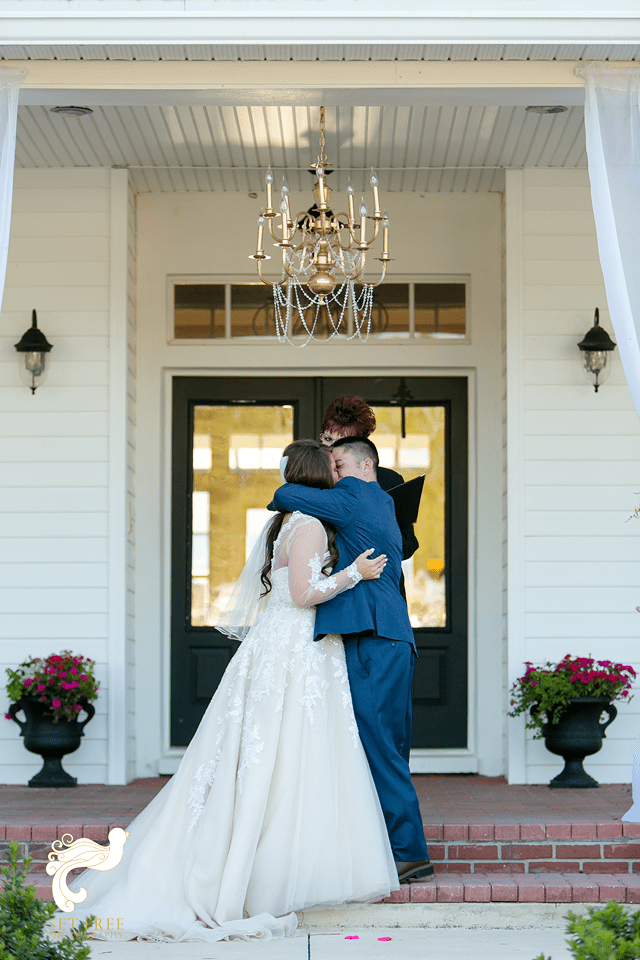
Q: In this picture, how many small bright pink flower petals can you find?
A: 2